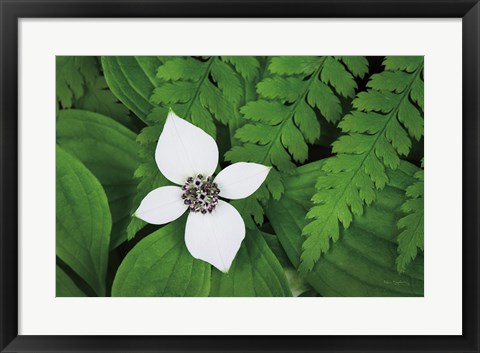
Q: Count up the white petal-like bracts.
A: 4